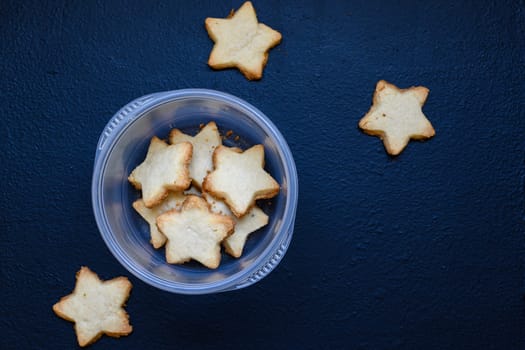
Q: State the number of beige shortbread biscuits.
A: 9